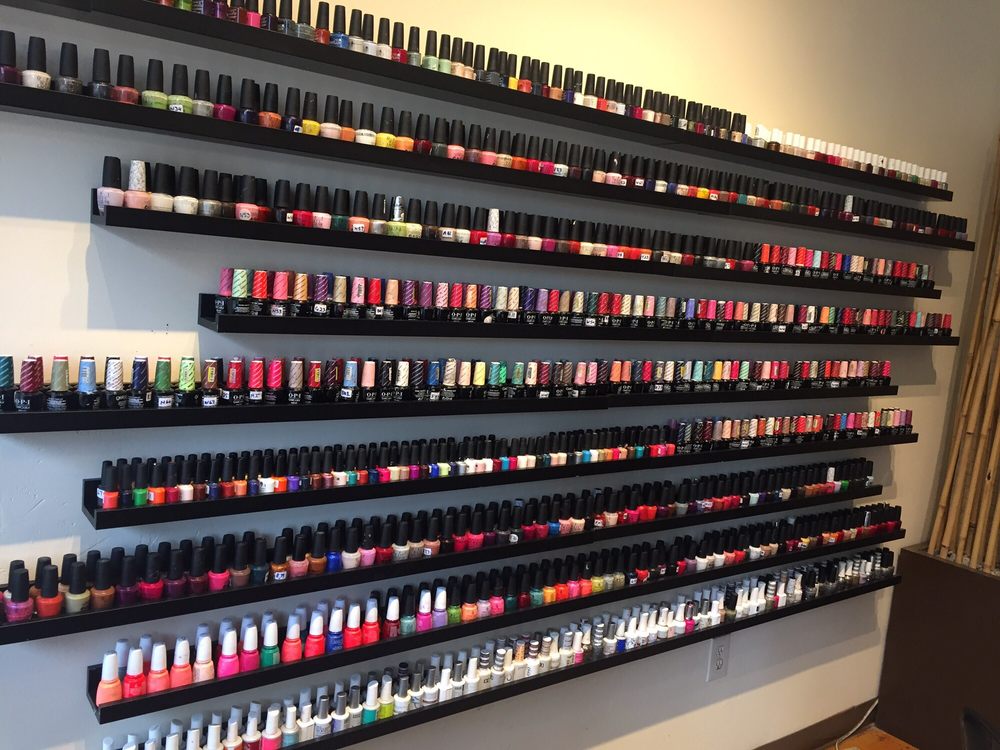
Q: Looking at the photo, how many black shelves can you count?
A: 9